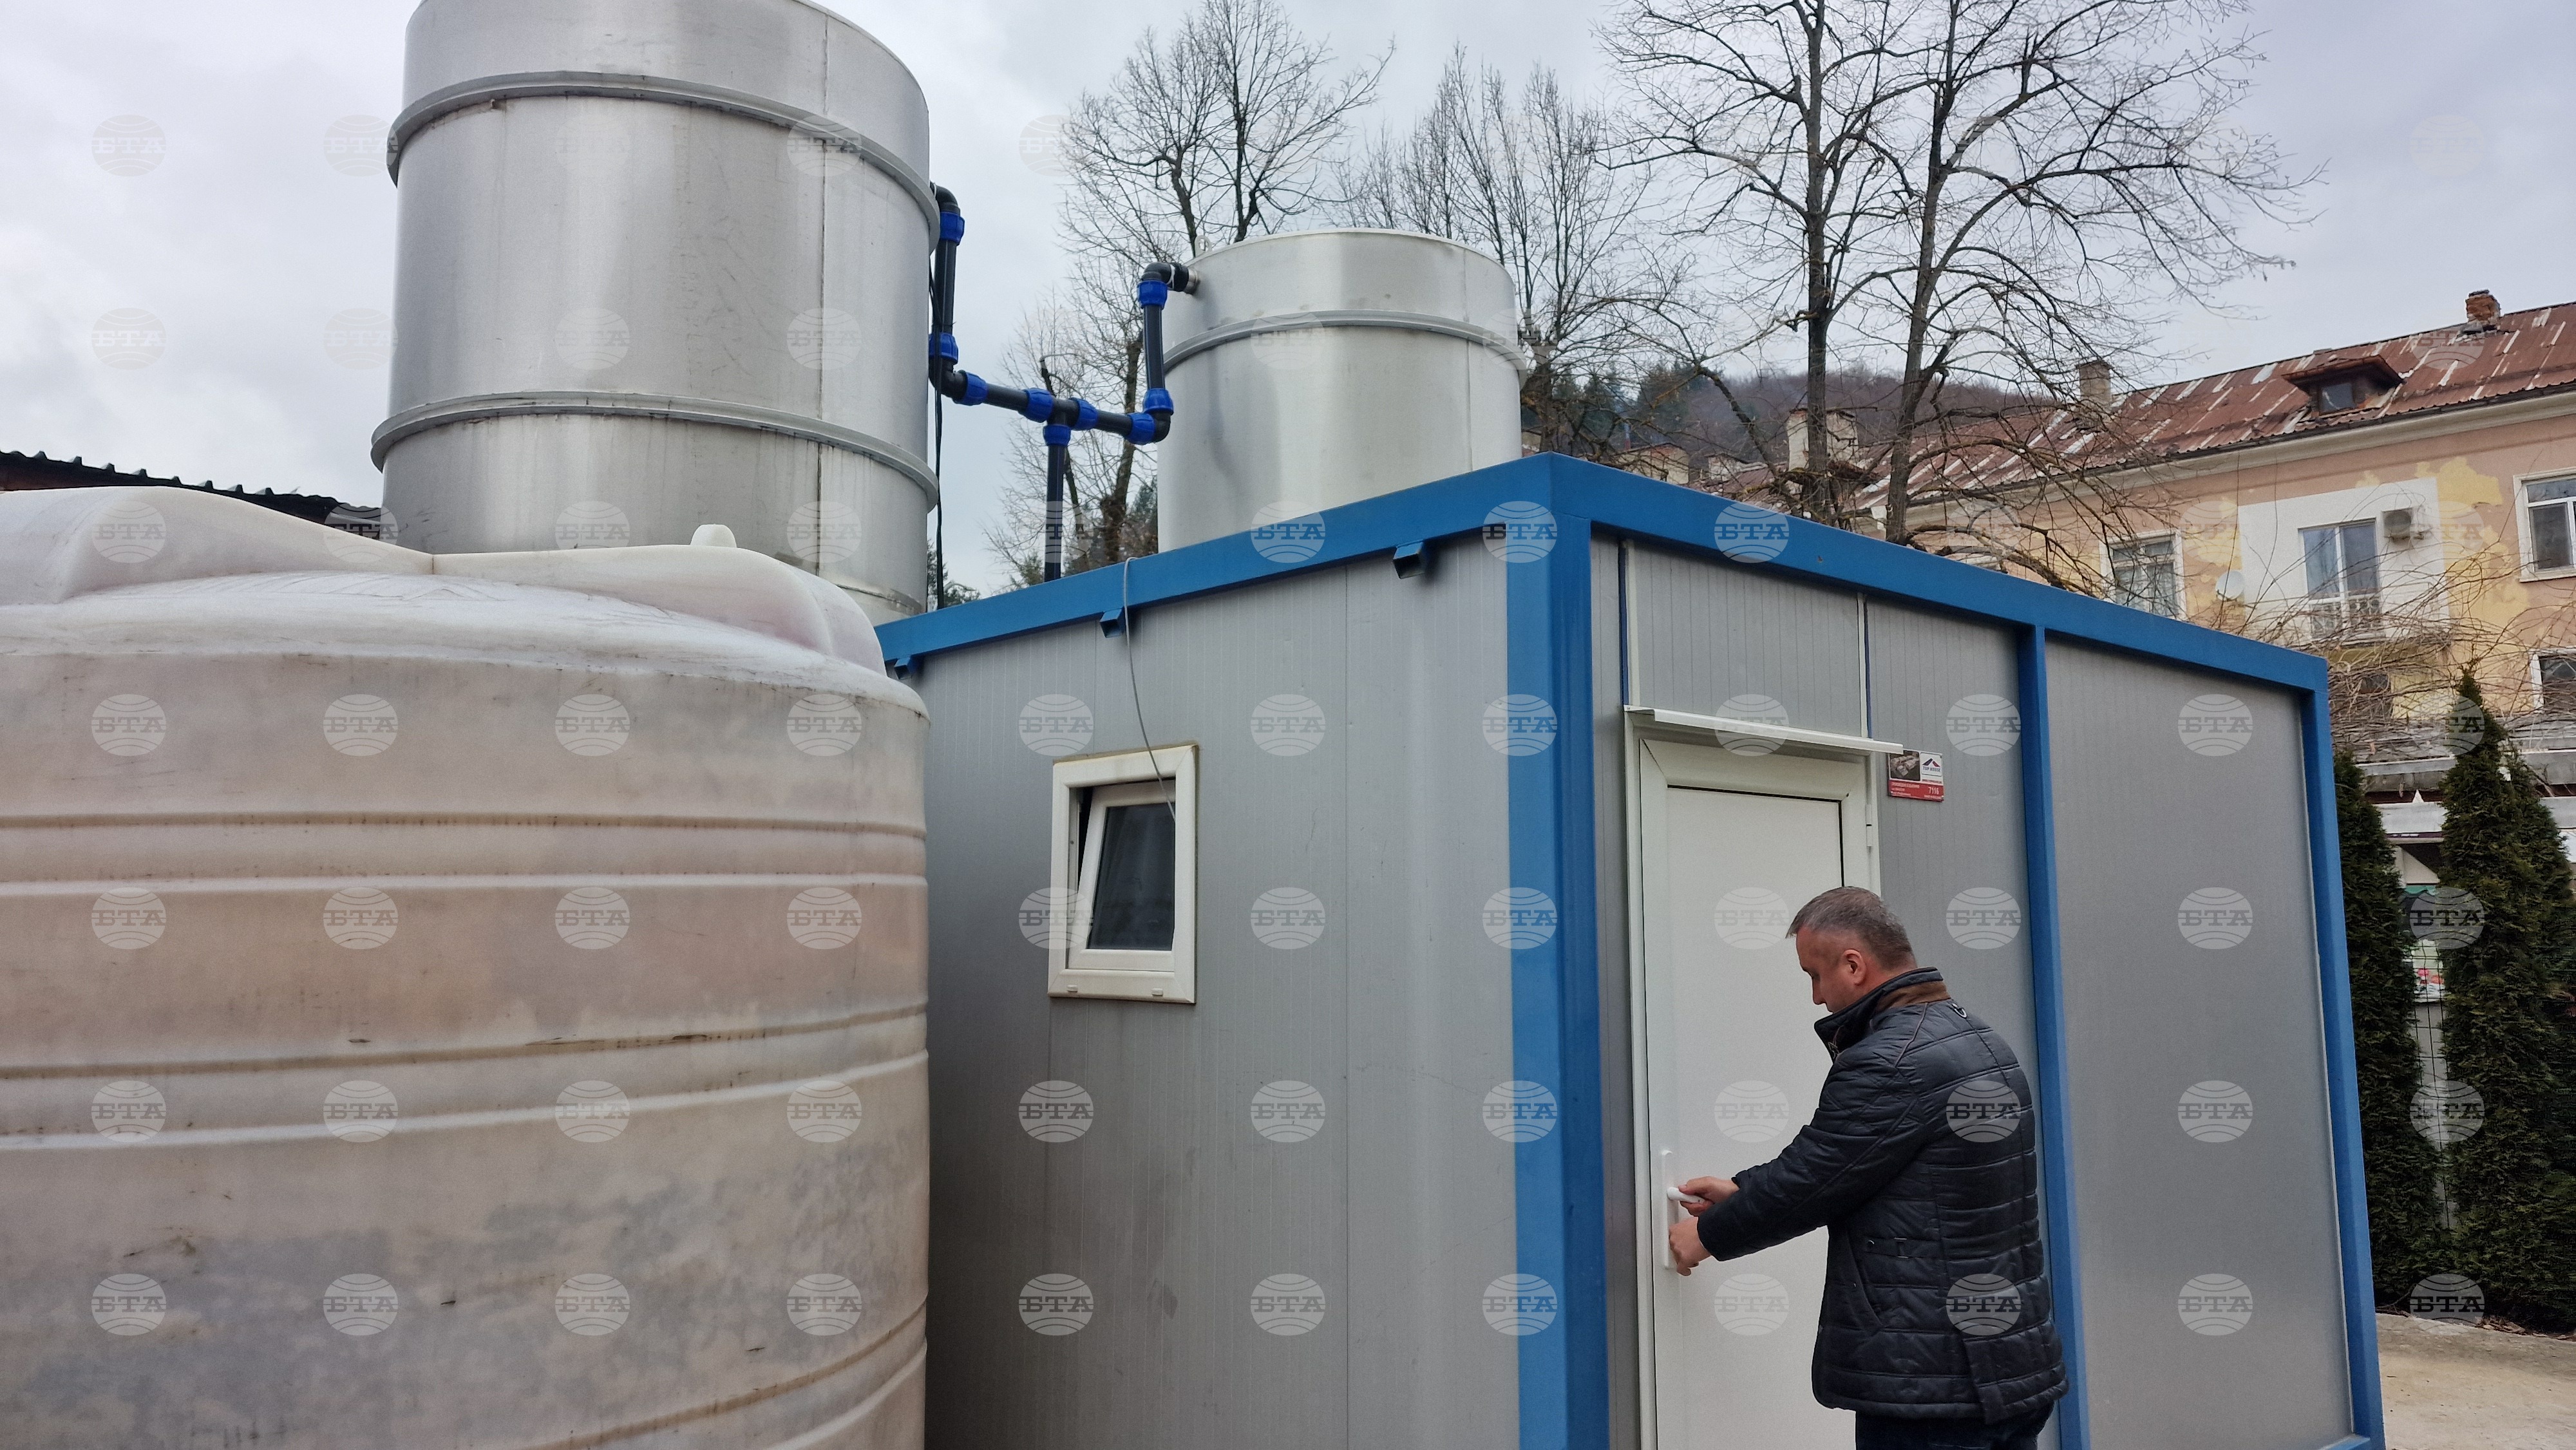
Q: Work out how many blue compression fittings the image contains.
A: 9